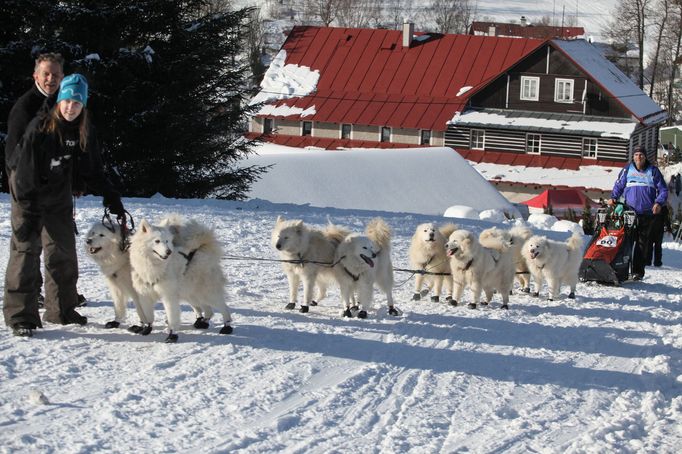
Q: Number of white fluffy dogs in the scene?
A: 8